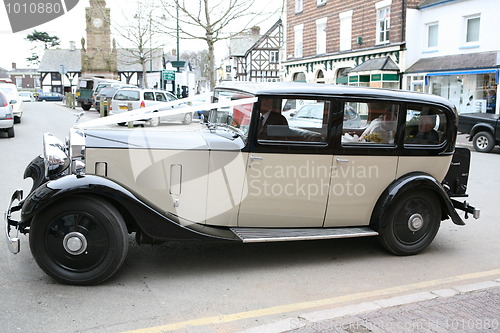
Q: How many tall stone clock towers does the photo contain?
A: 1